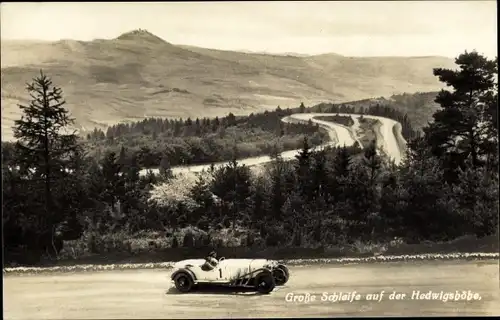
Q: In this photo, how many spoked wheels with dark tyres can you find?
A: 3